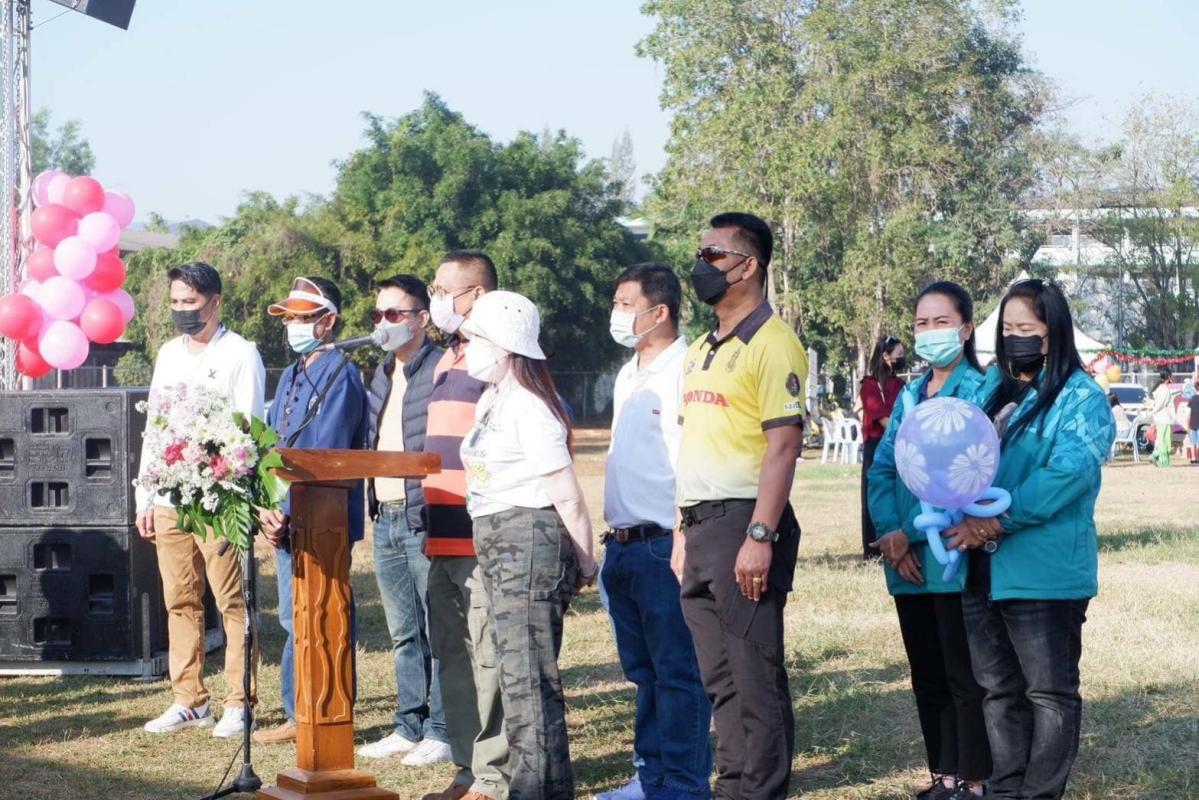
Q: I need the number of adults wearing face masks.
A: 10